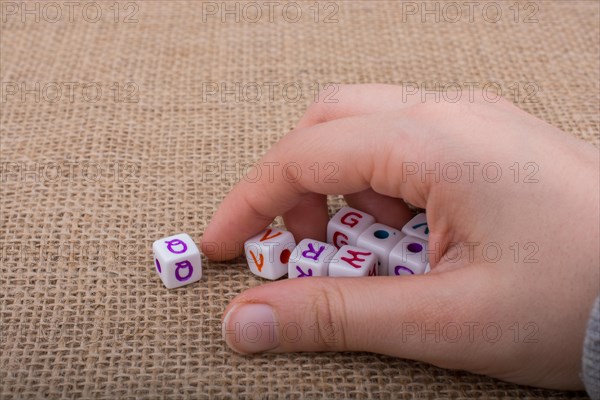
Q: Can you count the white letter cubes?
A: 8